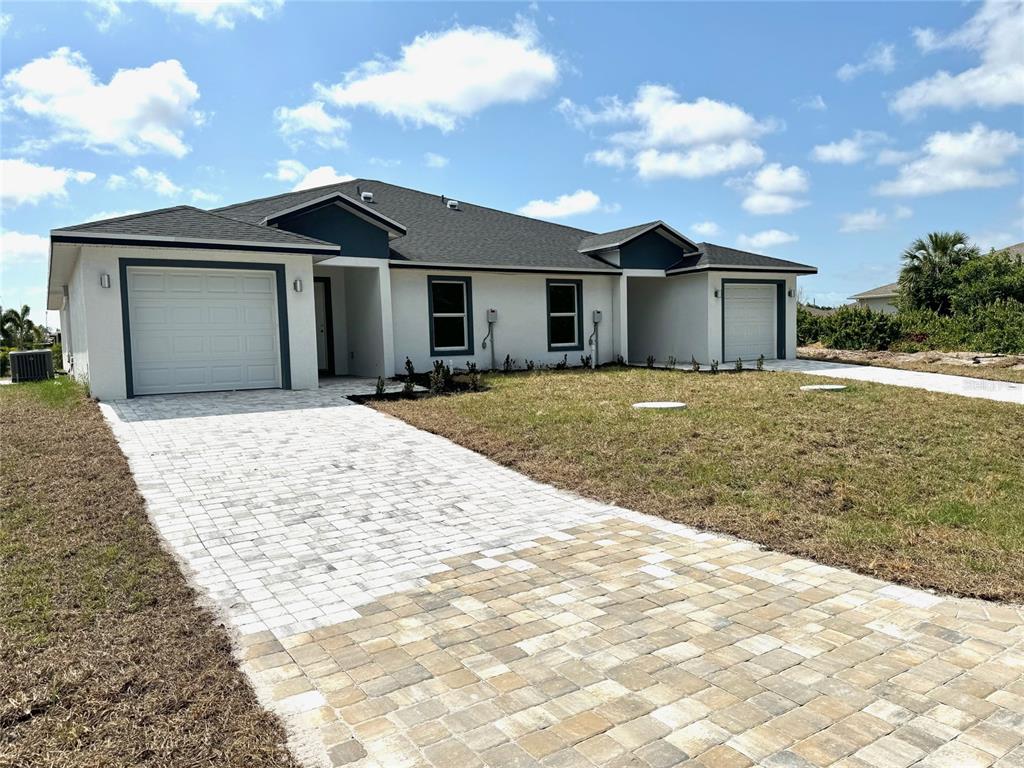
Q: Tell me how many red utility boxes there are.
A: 0